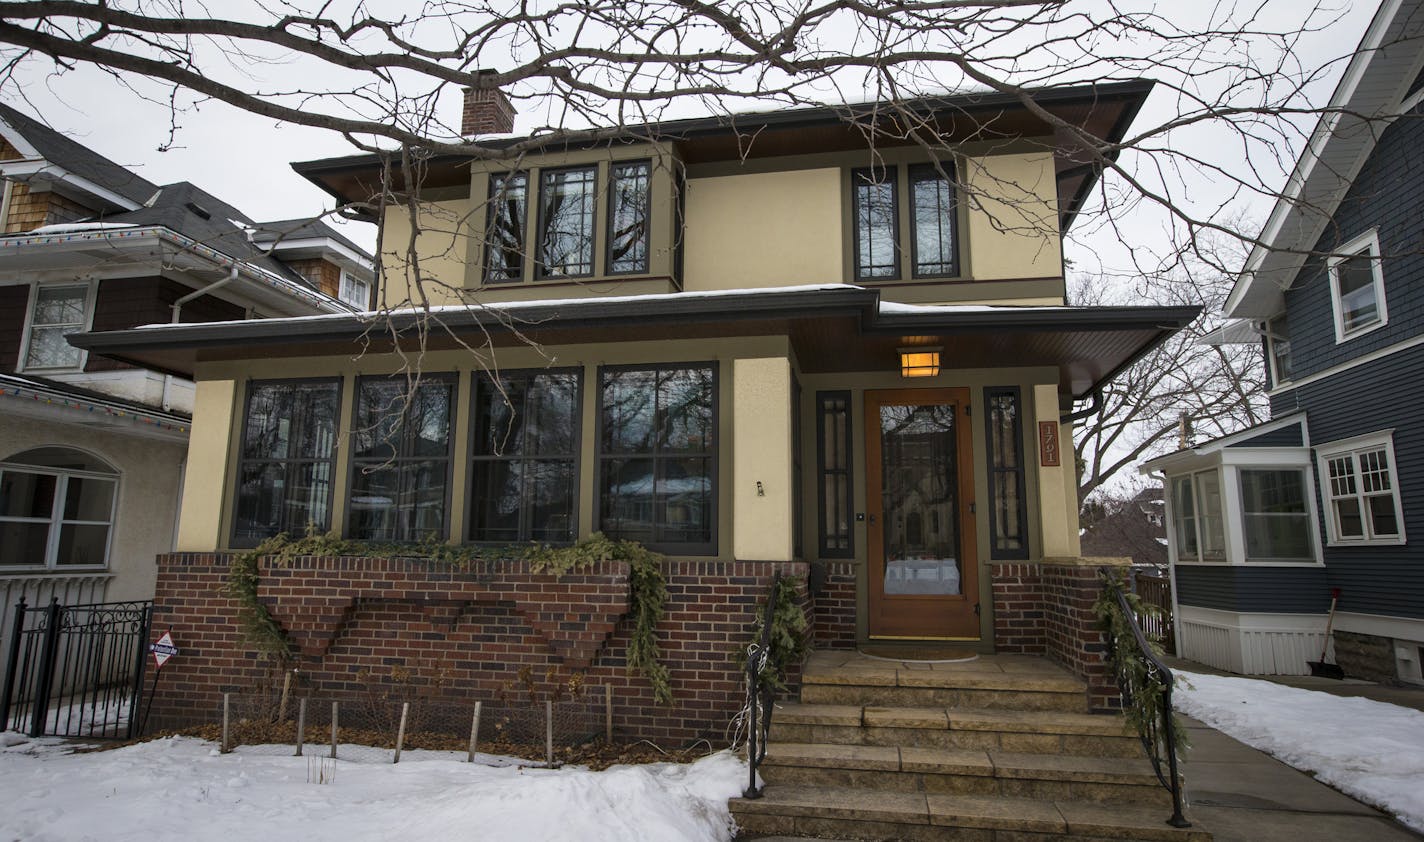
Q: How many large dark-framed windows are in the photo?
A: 4